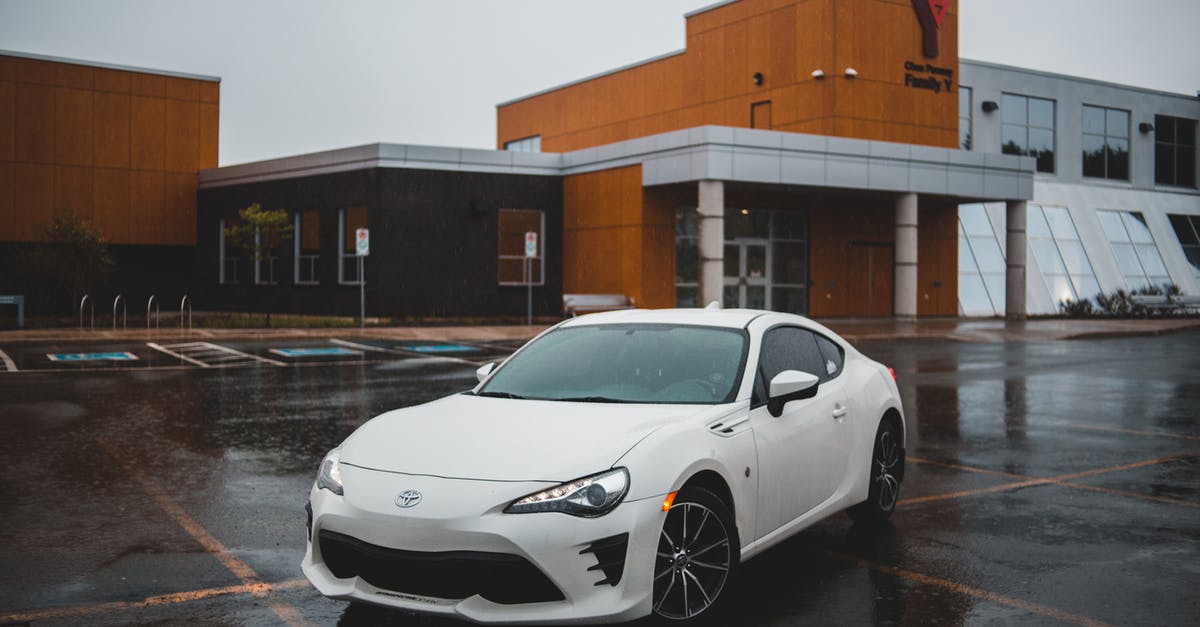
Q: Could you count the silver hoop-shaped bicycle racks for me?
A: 4